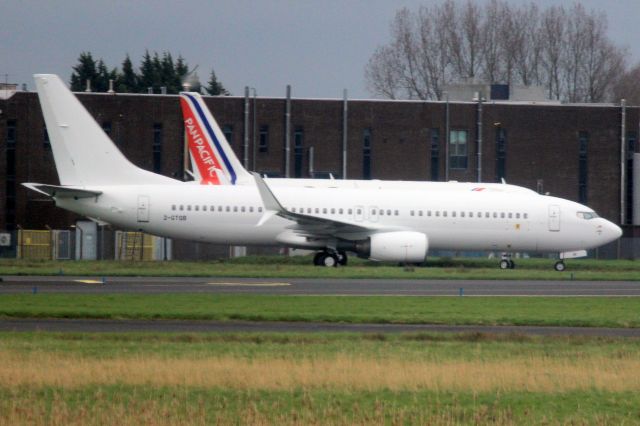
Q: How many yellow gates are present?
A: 2